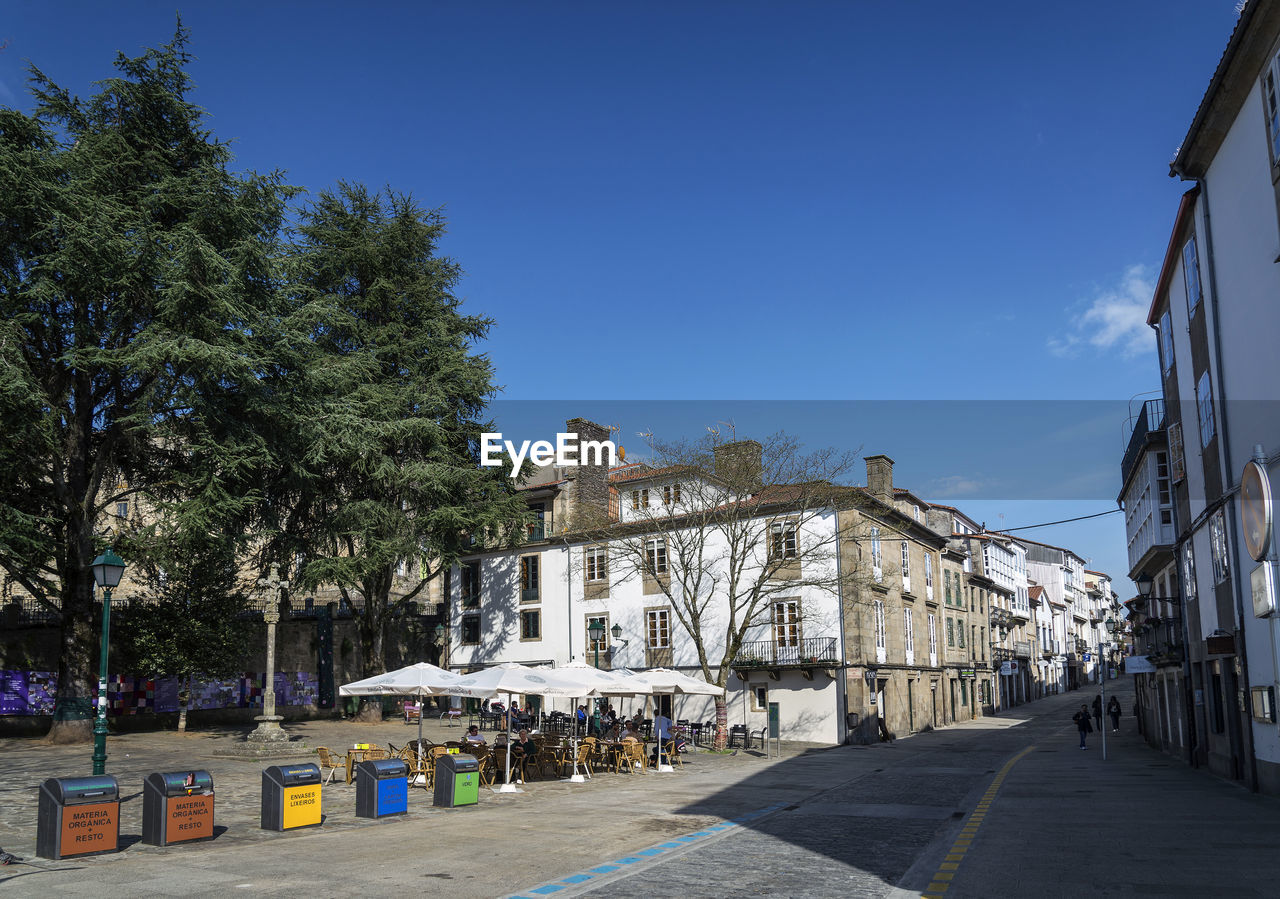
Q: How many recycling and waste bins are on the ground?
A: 5